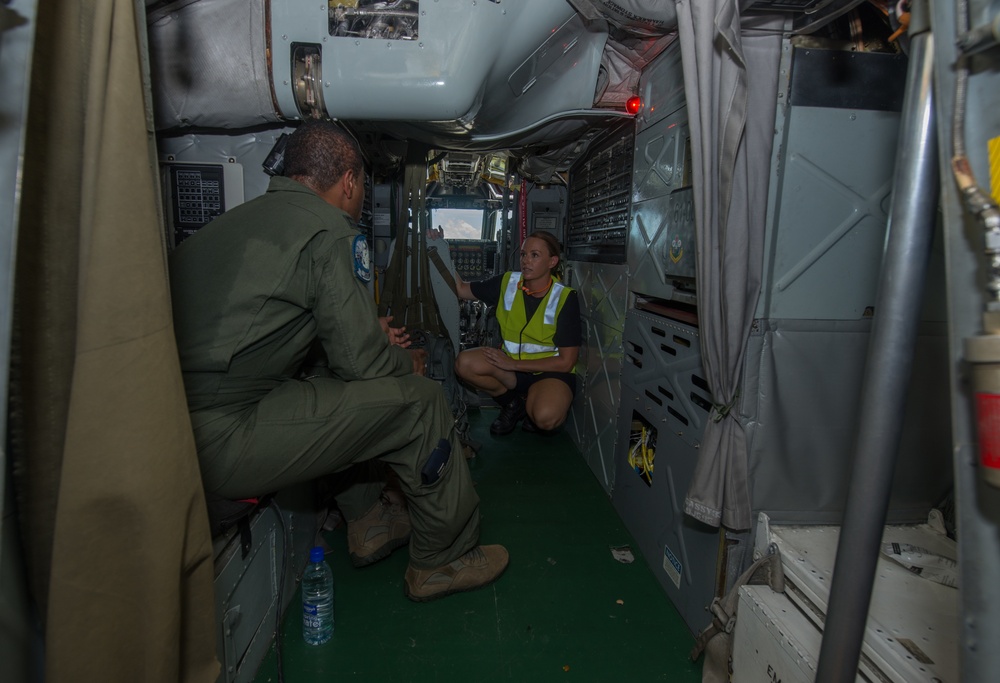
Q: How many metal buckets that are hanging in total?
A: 0